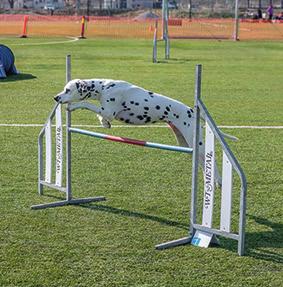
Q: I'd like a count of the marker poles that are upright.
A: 2